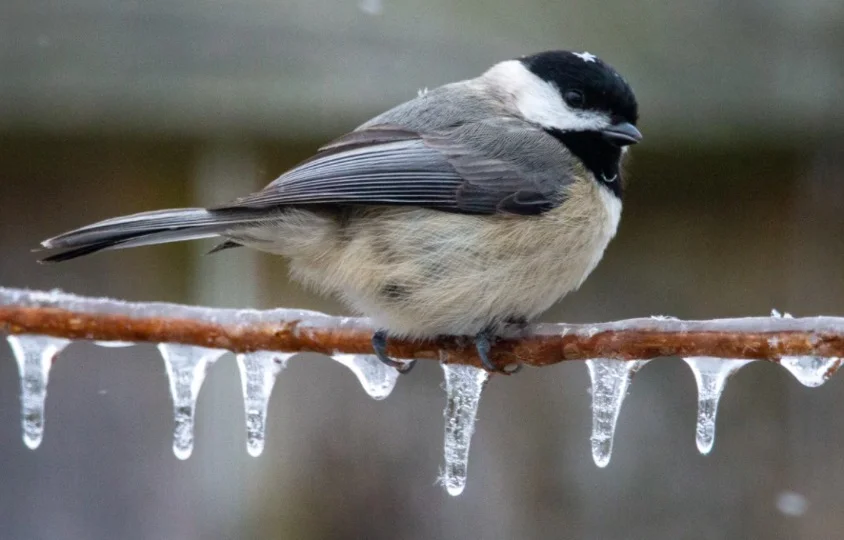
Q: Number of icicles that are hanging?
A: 8